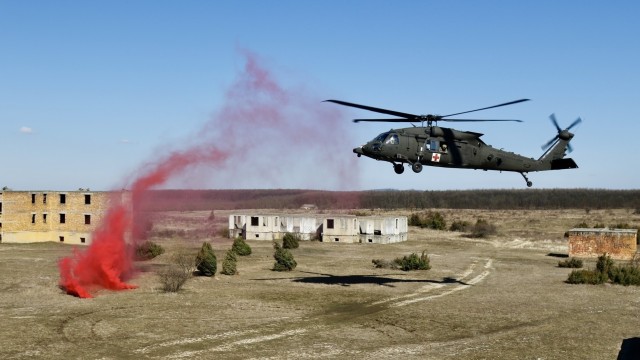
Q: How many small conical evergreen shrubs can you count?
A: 5